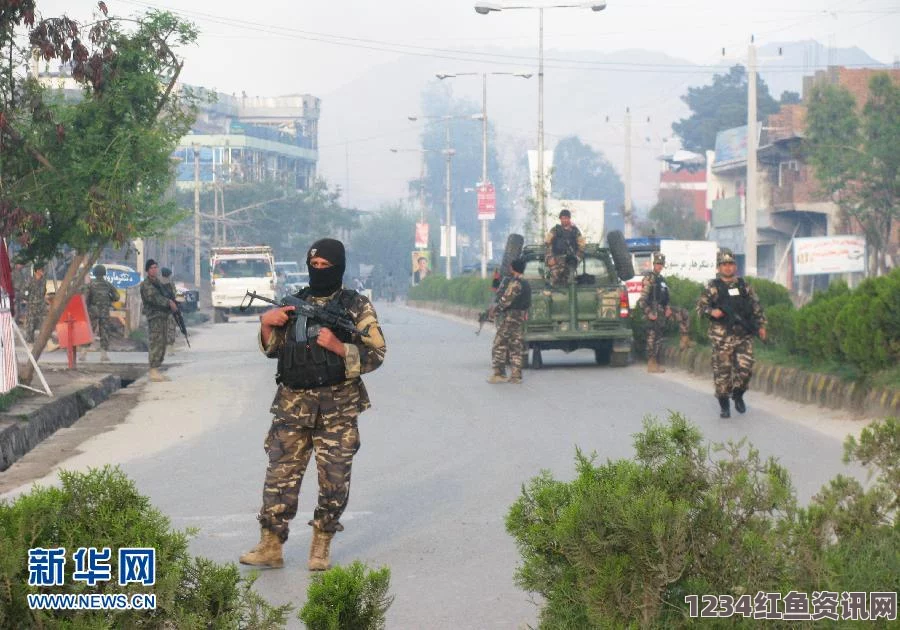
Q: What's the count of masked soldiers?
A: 1